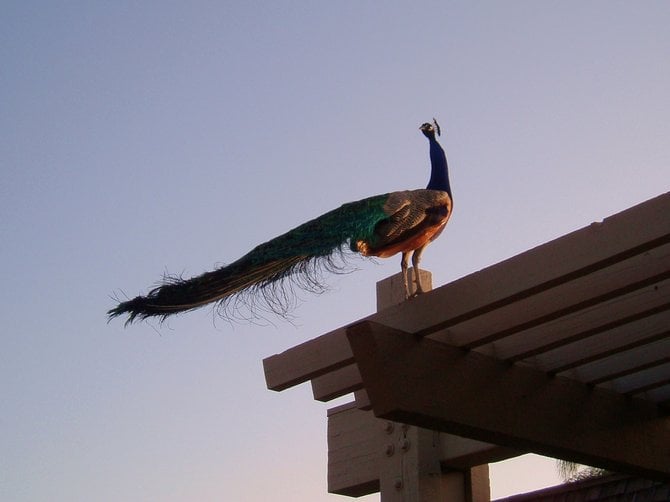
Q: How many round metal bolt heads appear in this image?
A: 5